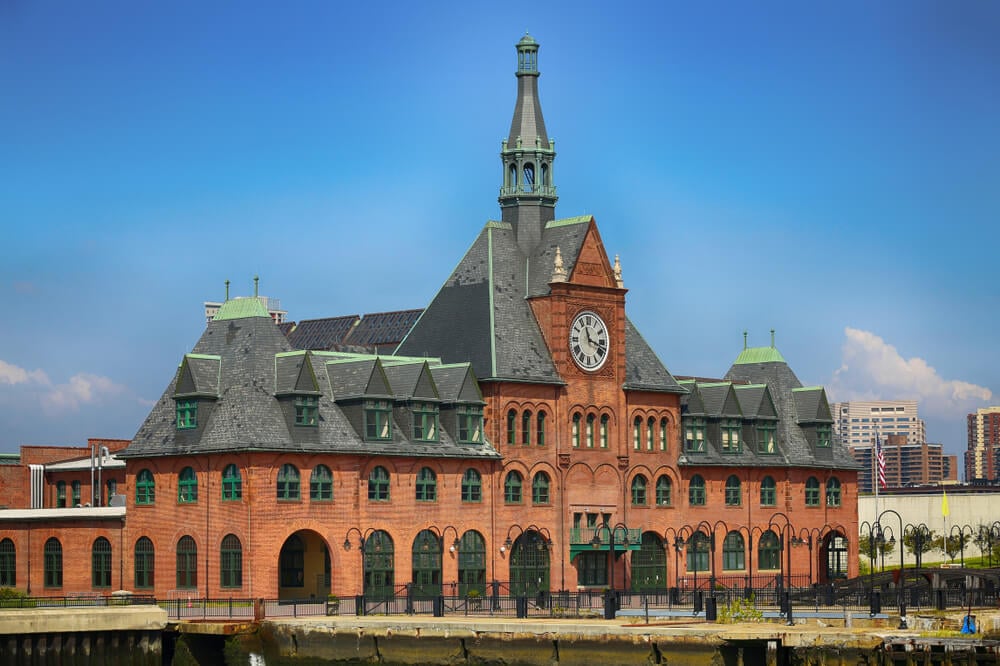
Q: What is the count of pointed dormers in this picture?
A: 9